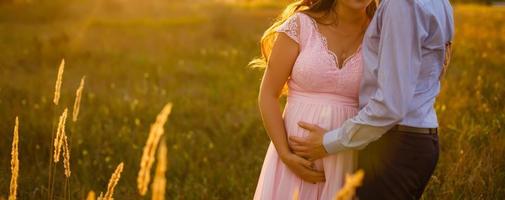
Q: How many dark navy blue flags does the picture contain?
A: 0